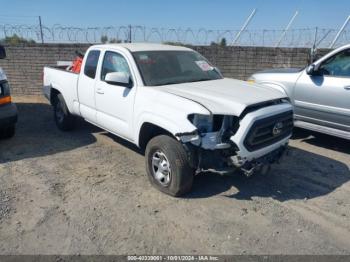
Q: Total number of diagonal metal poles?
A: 3